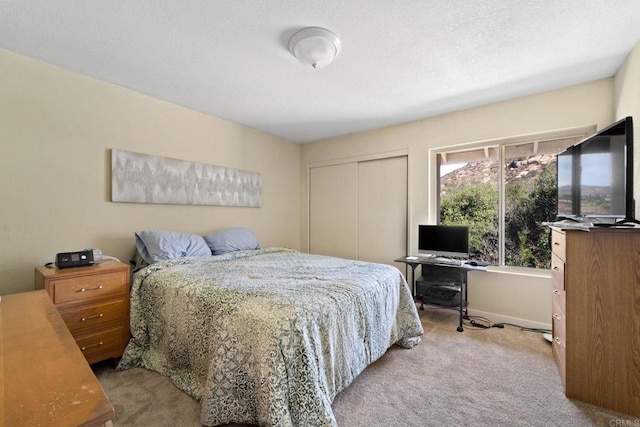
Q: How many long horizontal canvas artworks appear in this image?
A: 1